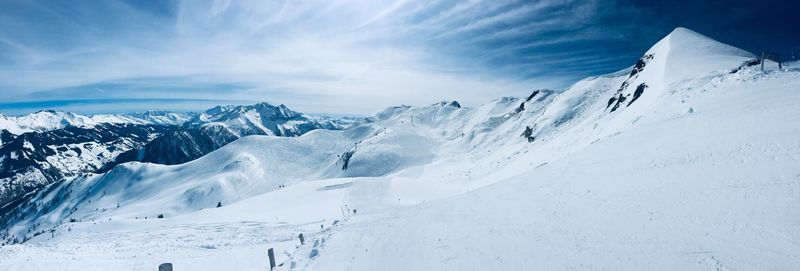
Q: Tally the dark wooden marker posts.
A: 3